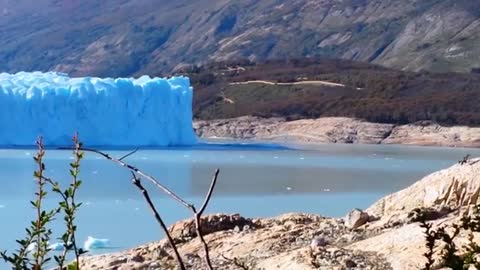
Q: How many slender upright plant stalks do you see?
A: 2